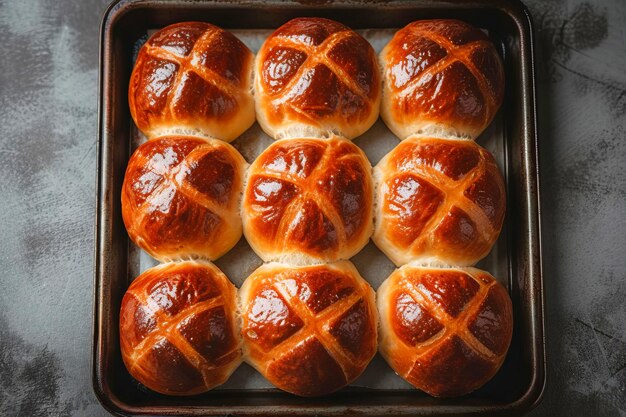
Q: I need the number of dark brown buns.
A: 9